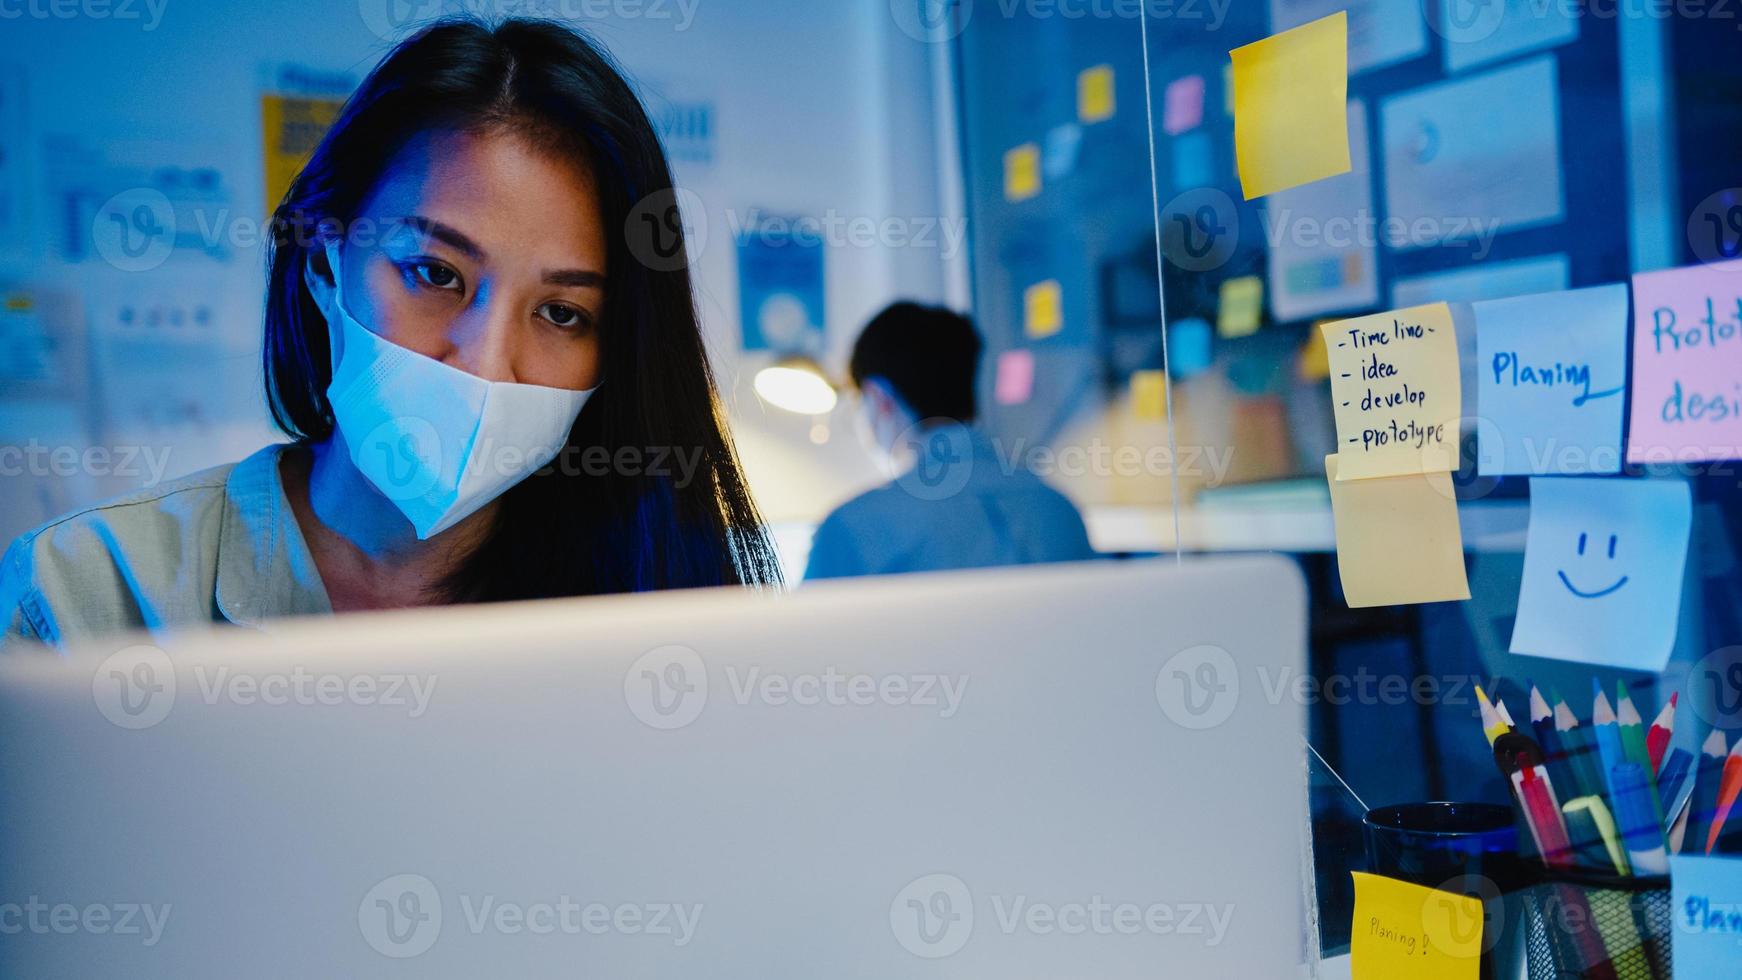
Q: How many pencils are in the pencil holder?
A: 9